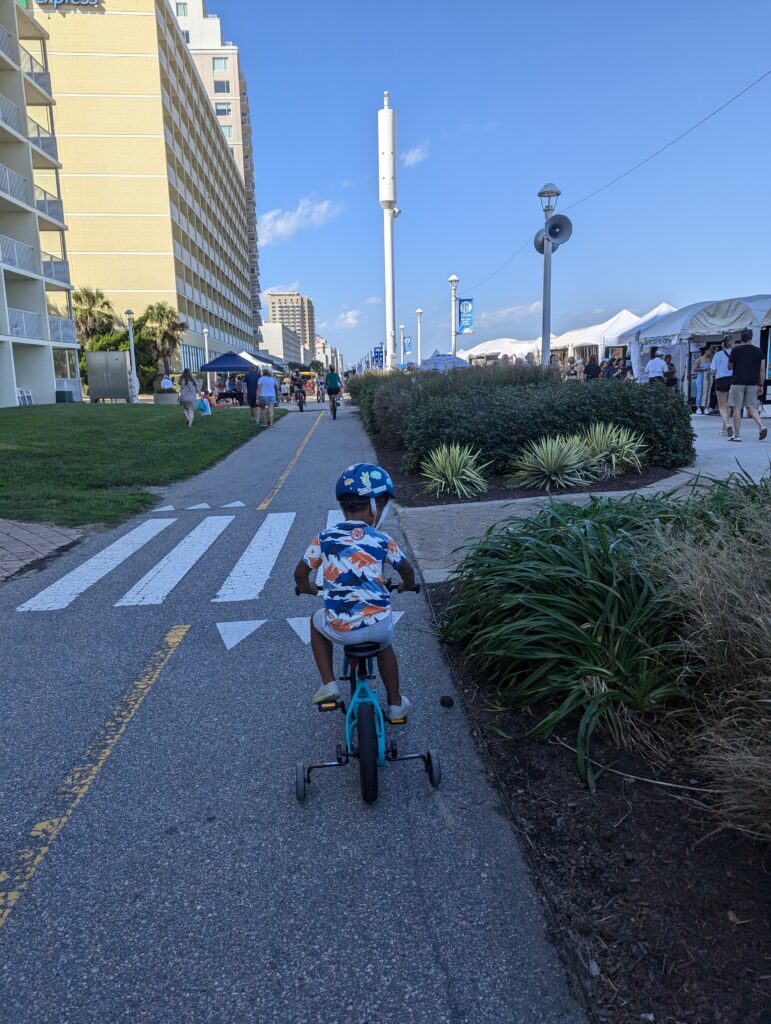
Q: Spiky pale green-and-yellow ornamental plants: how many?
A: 3